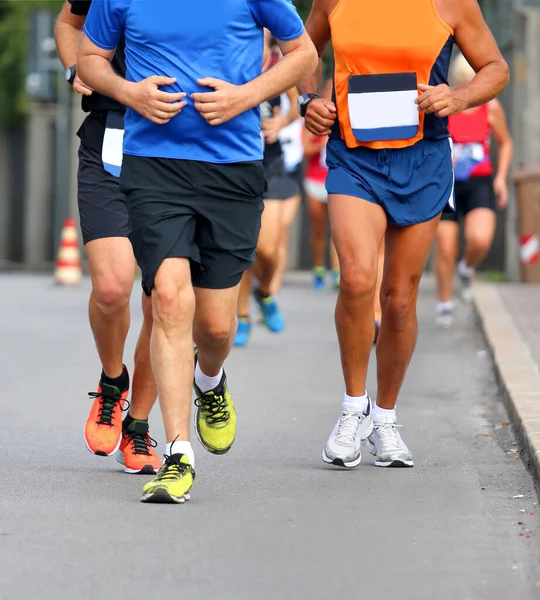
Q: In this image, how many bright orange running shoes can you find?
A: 2